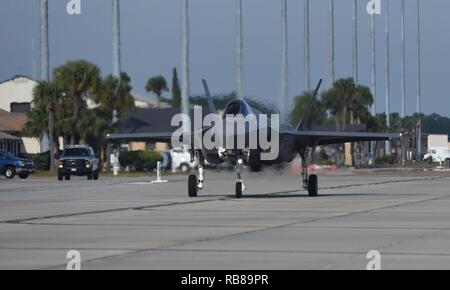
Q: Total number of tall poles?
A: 12